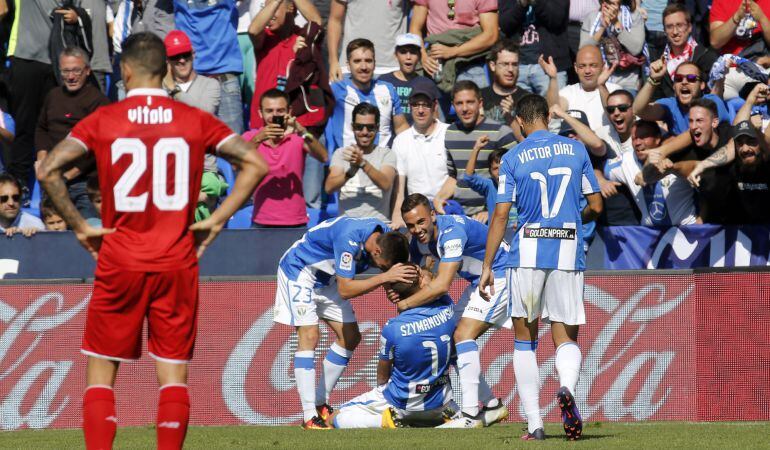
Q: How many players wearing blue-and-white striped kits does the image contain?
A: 4